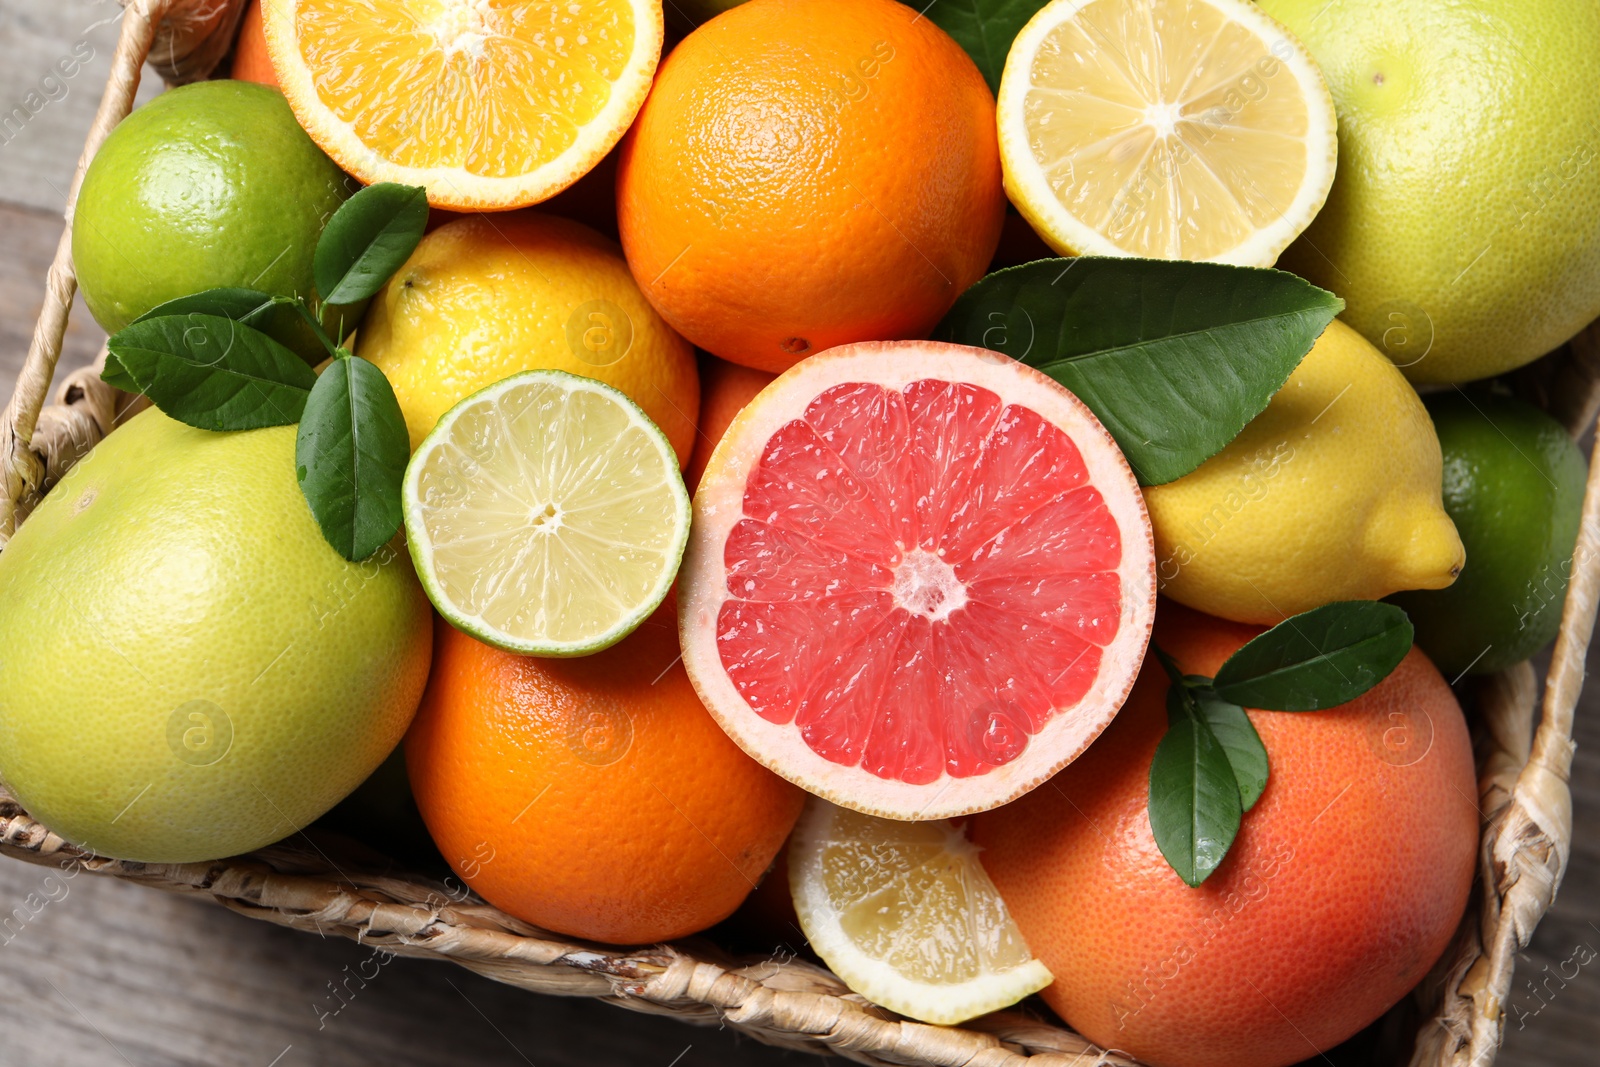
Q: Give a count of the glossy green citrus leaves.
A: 9